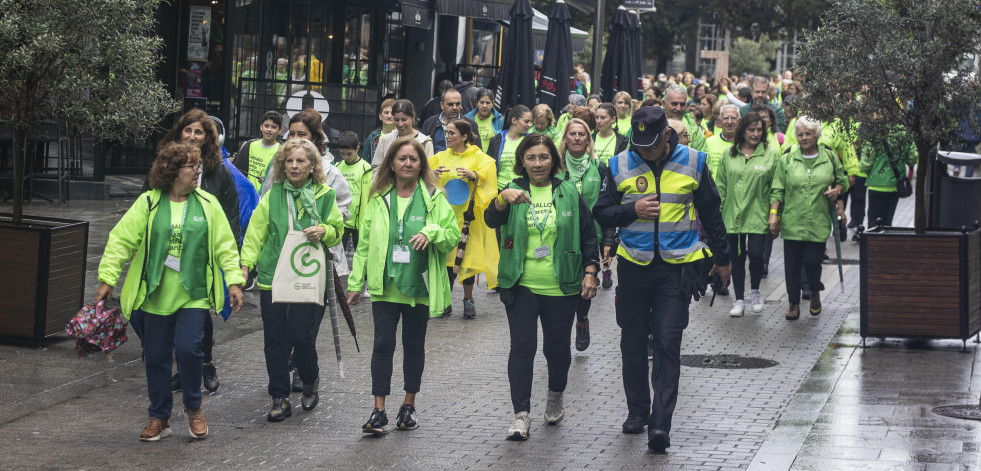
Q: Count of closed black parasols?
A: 4